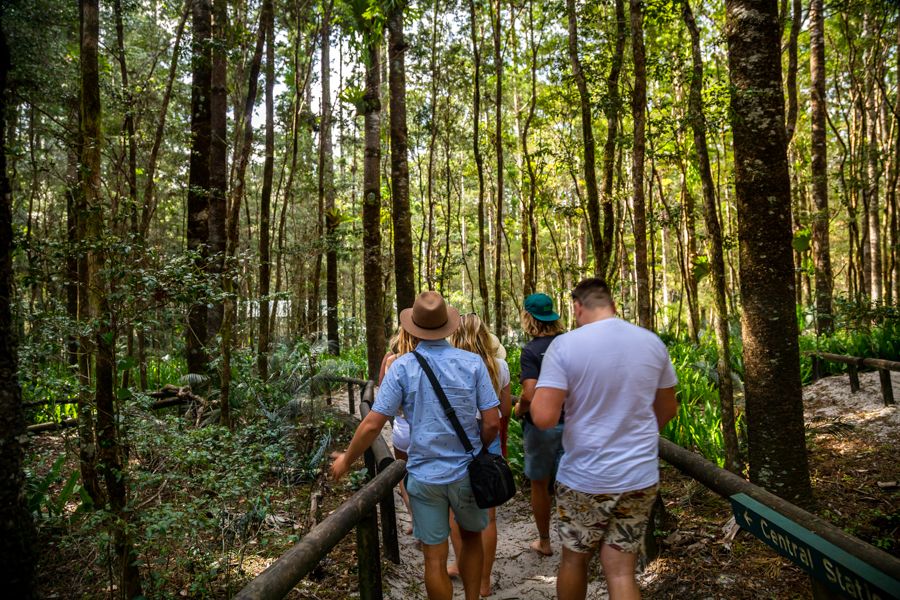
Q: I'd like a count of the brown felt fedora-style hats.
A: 1